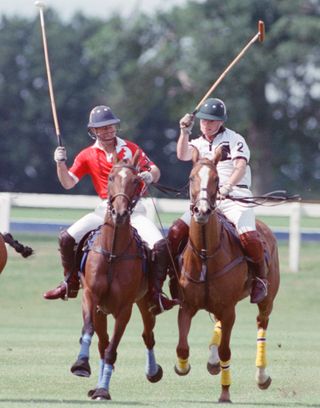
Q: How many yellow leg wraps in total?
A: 4